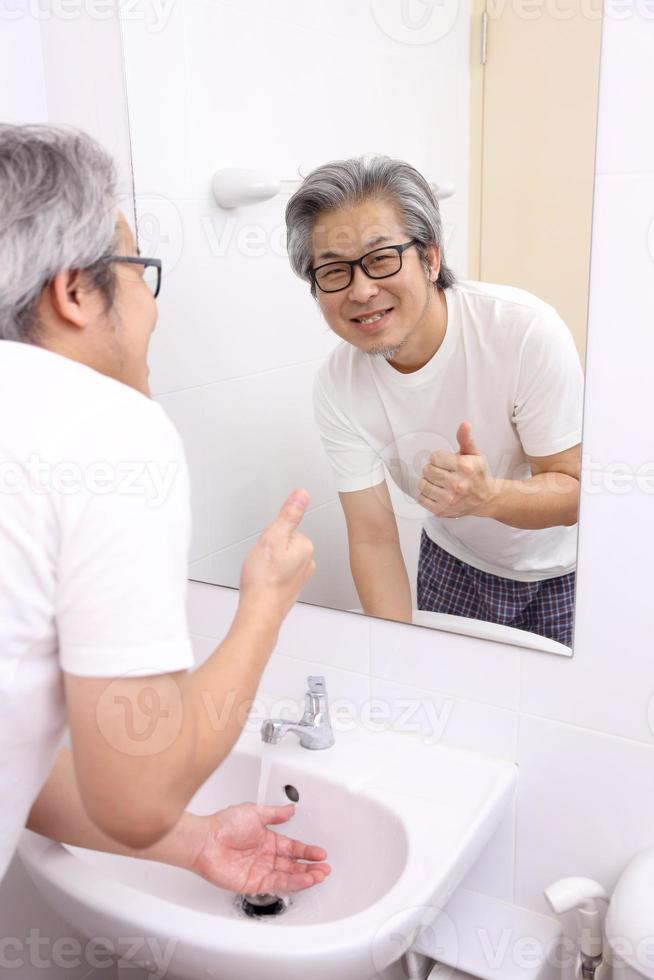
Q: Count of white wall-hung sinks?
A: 1